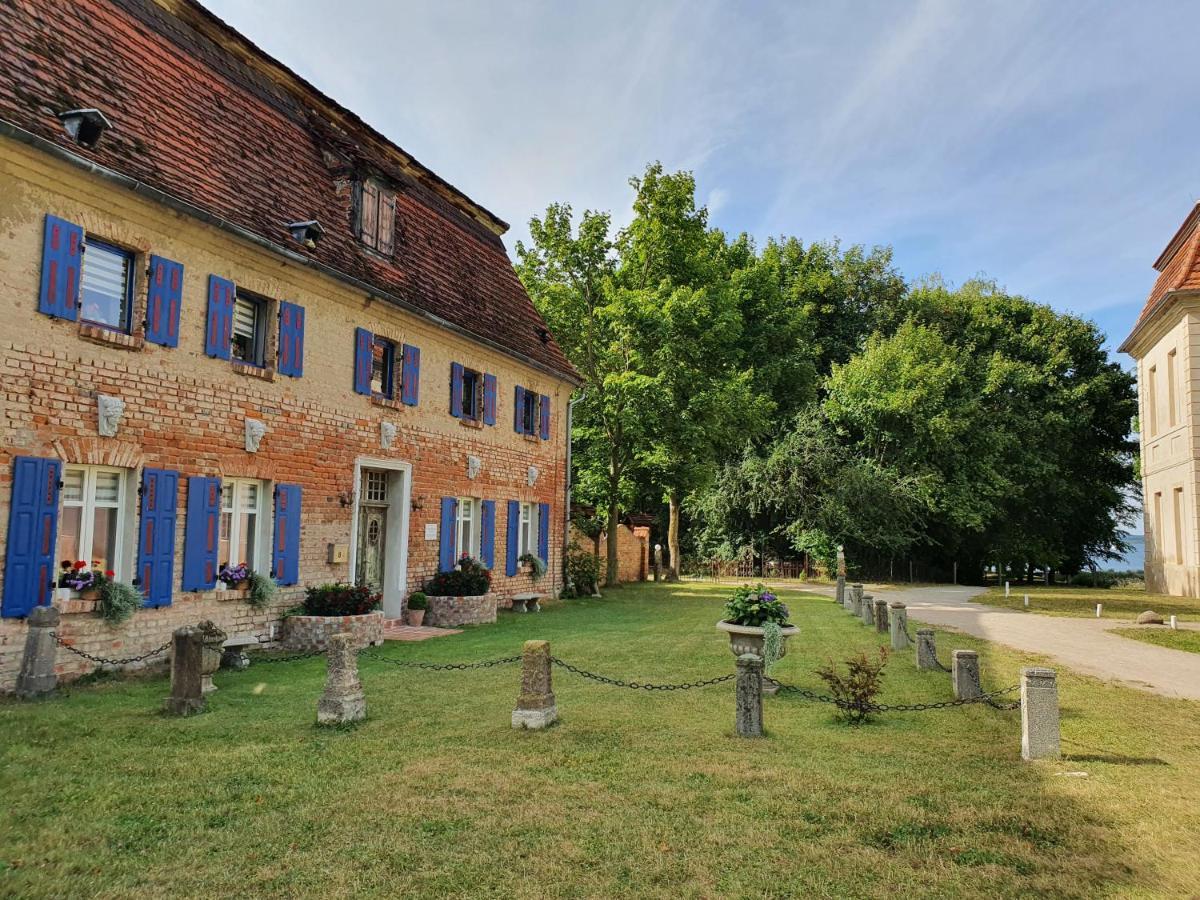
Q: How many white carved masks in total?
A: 5